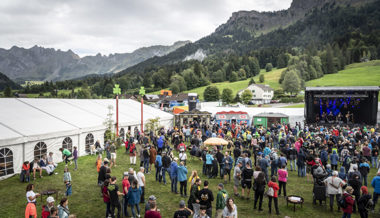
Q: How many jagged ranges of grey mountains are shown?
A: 1